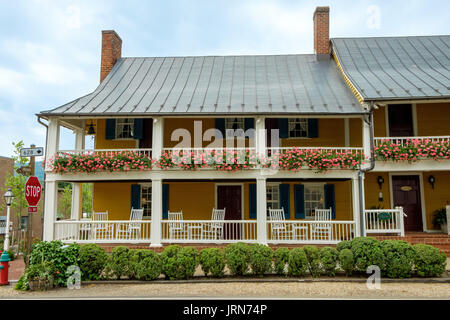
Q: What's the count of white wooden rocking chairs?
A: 6